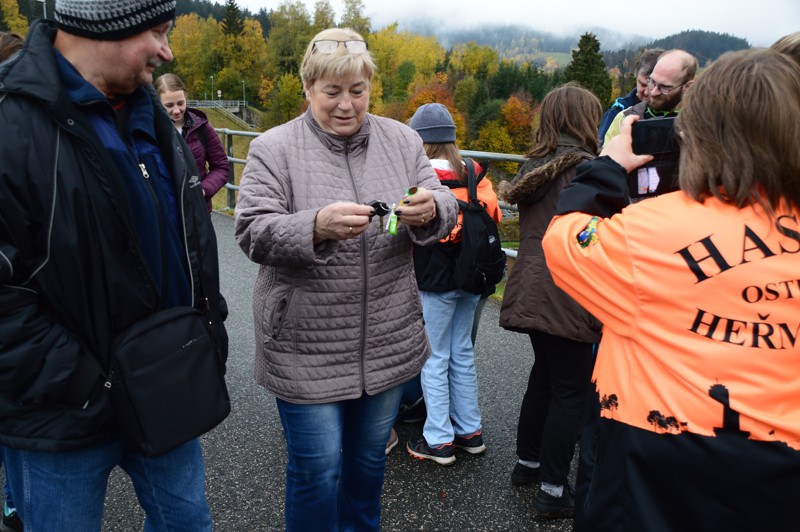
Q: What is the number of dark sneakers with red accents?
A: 2